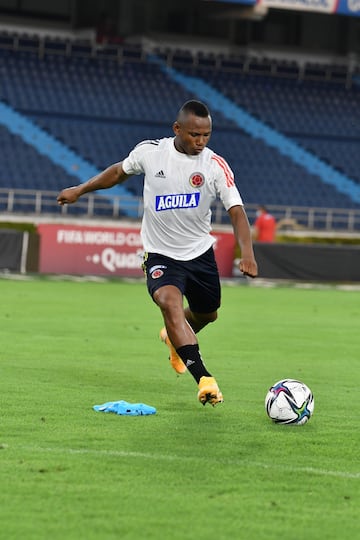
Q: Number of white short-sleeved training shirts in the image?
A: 1